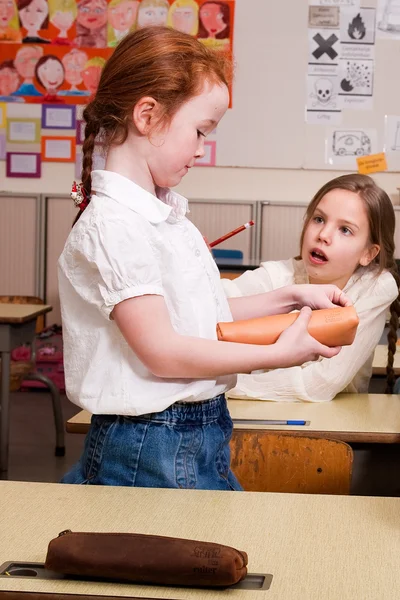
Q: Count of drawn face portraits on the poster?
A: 13